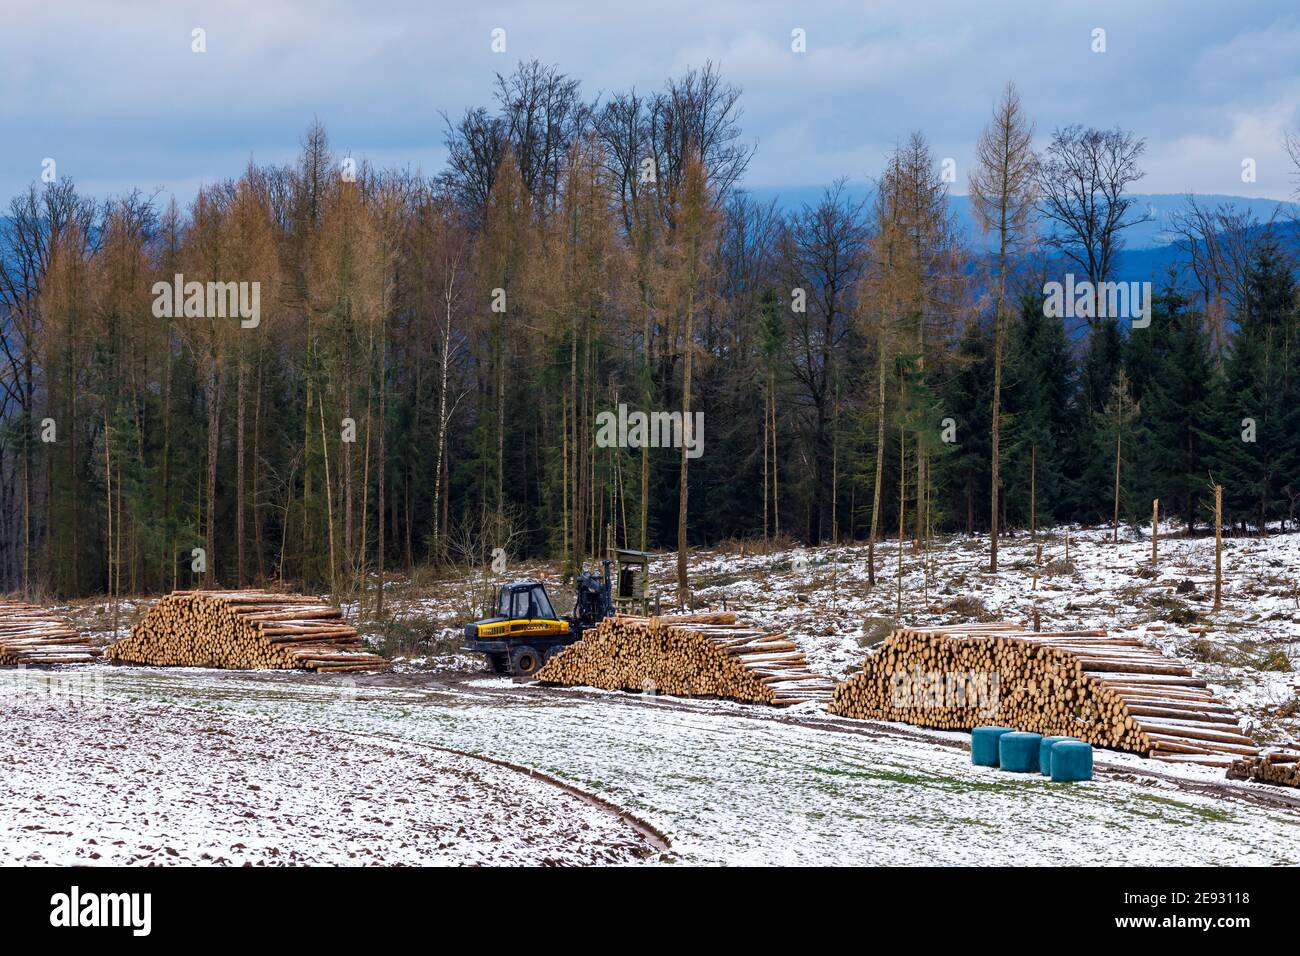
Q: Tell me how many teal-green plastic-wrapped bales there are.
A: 4